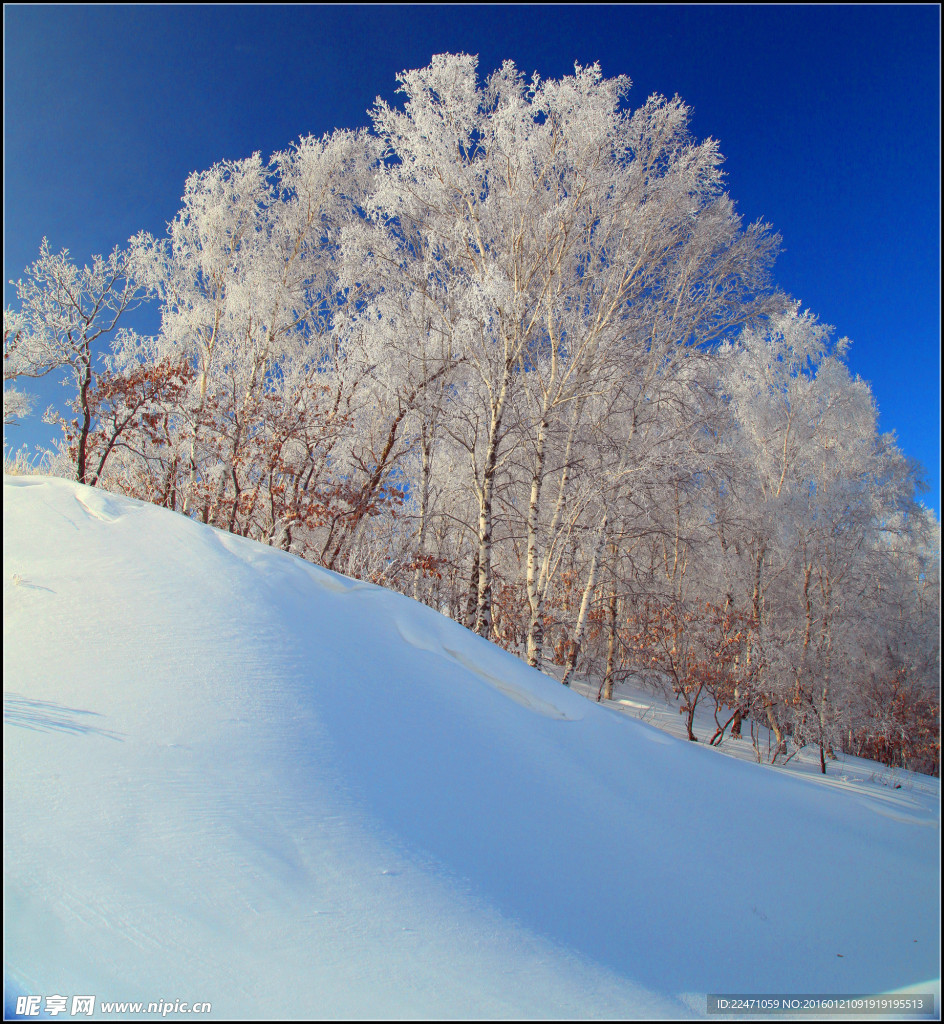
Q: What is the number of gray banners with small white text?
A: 1